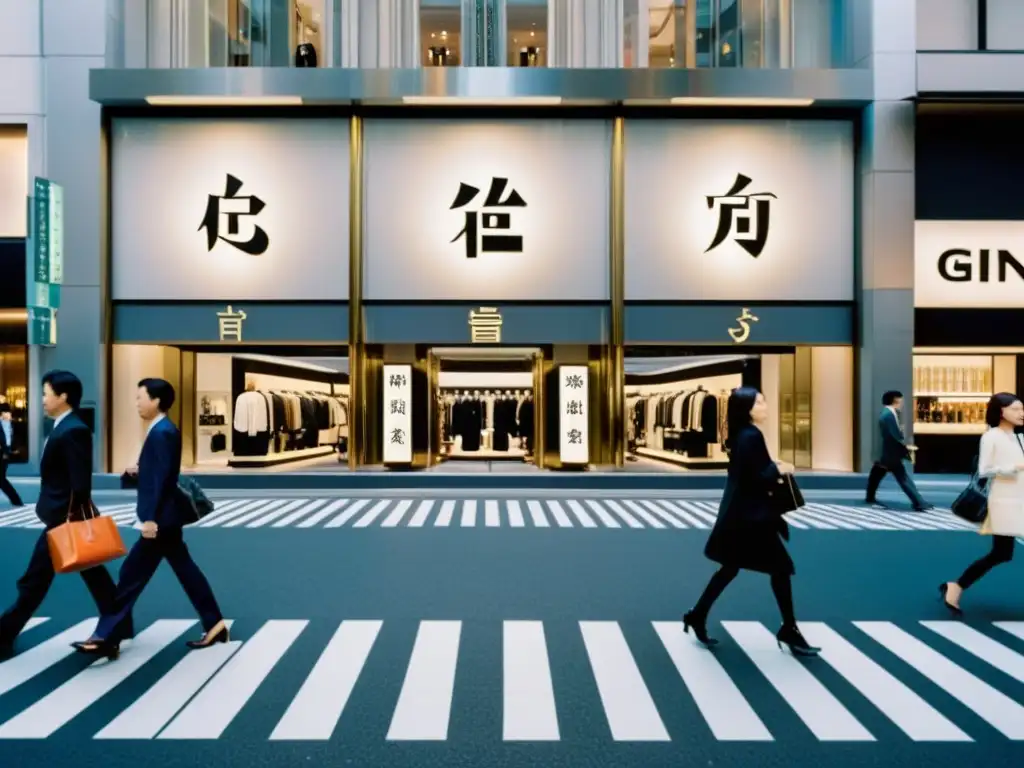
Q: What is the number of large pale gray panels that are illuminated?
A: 3